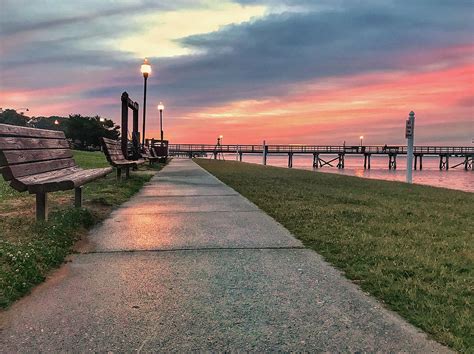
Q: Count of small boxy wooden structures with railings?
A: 1